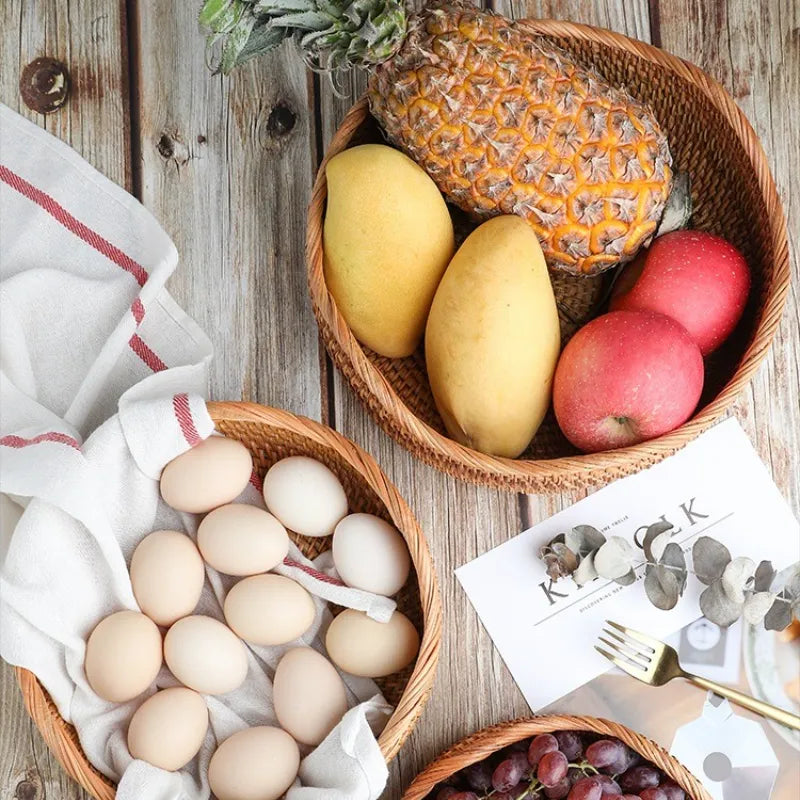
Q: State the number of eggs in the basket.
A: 12